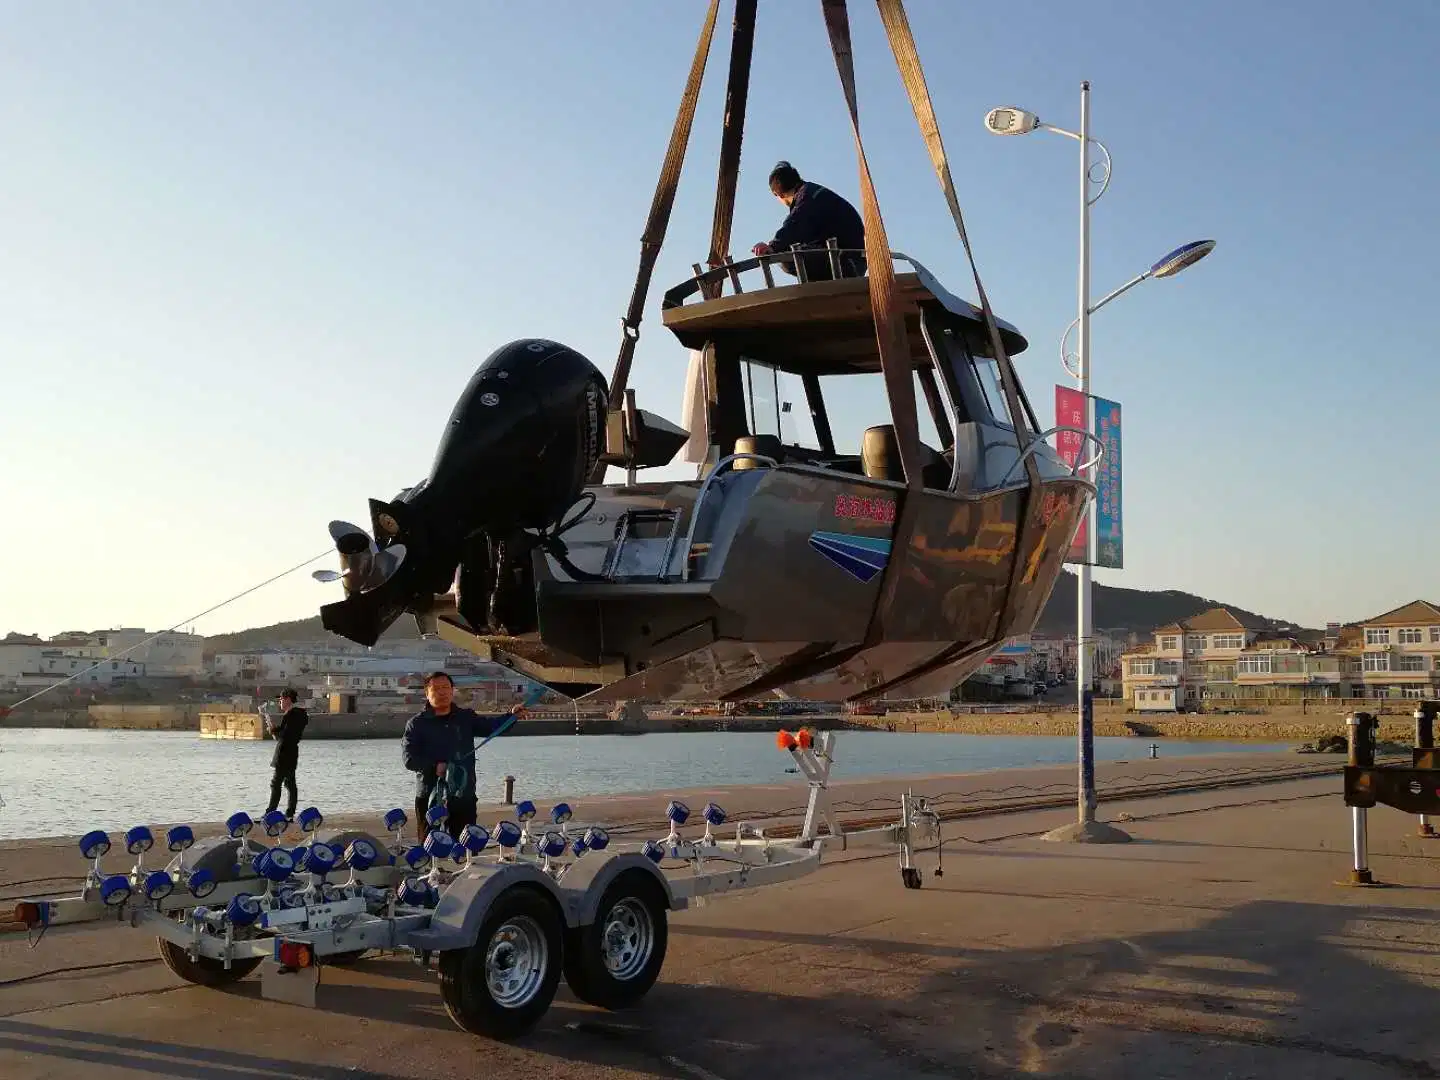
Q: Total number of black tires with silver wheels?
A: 2